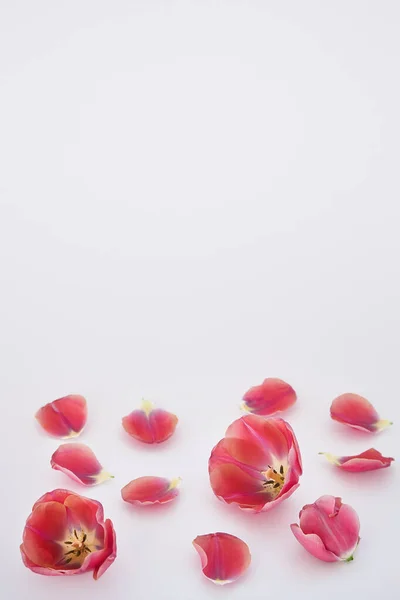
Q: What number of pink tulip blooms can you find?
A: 3